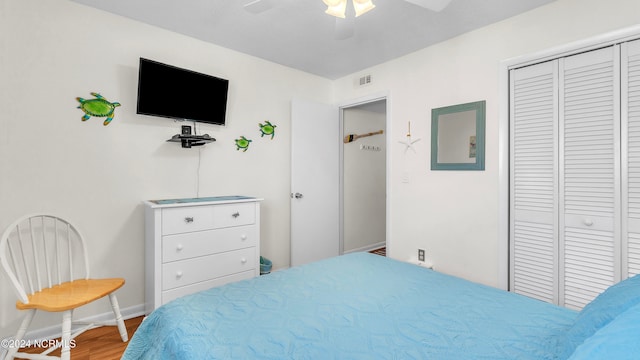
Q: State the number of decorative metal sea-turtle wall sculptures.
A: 3